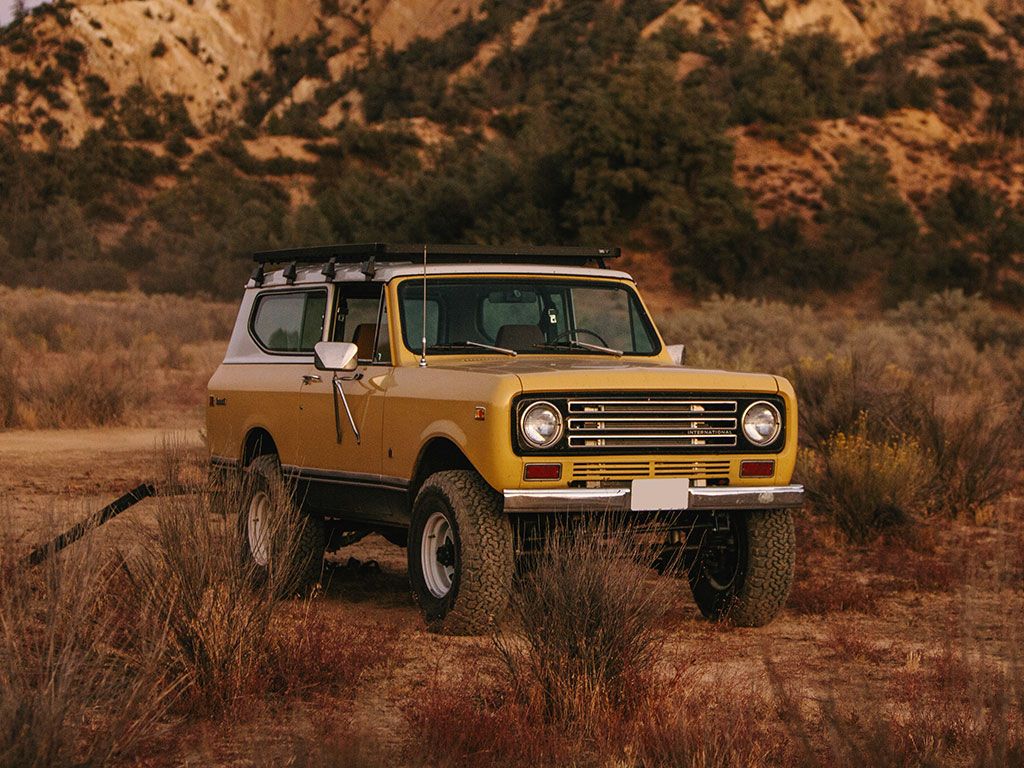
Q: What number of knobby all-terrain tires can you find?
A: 3